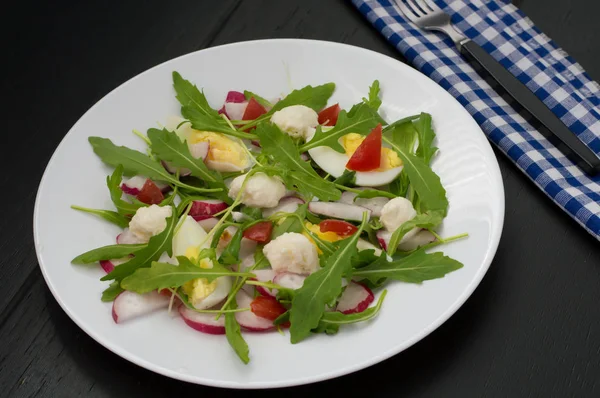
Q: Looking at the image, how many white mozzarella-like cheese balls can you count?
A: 5